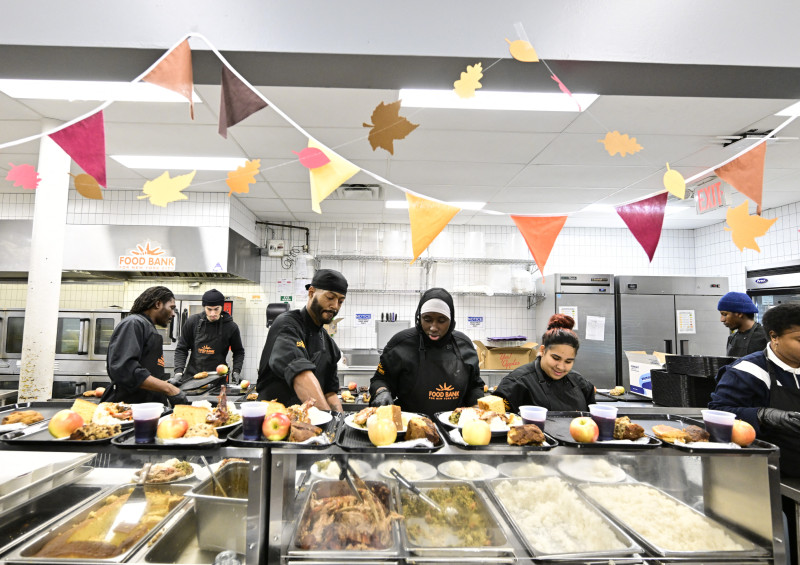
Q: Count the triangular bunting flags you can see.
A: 8